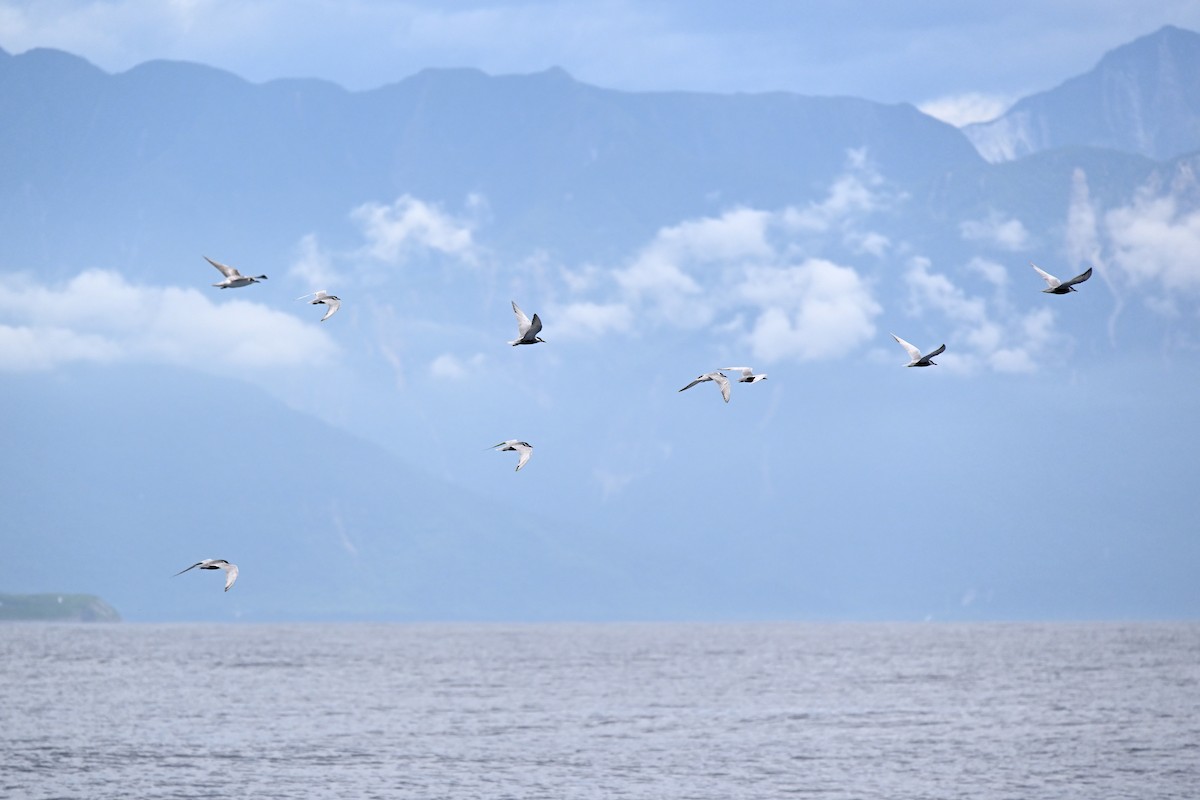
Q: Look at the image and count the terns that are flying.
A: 9